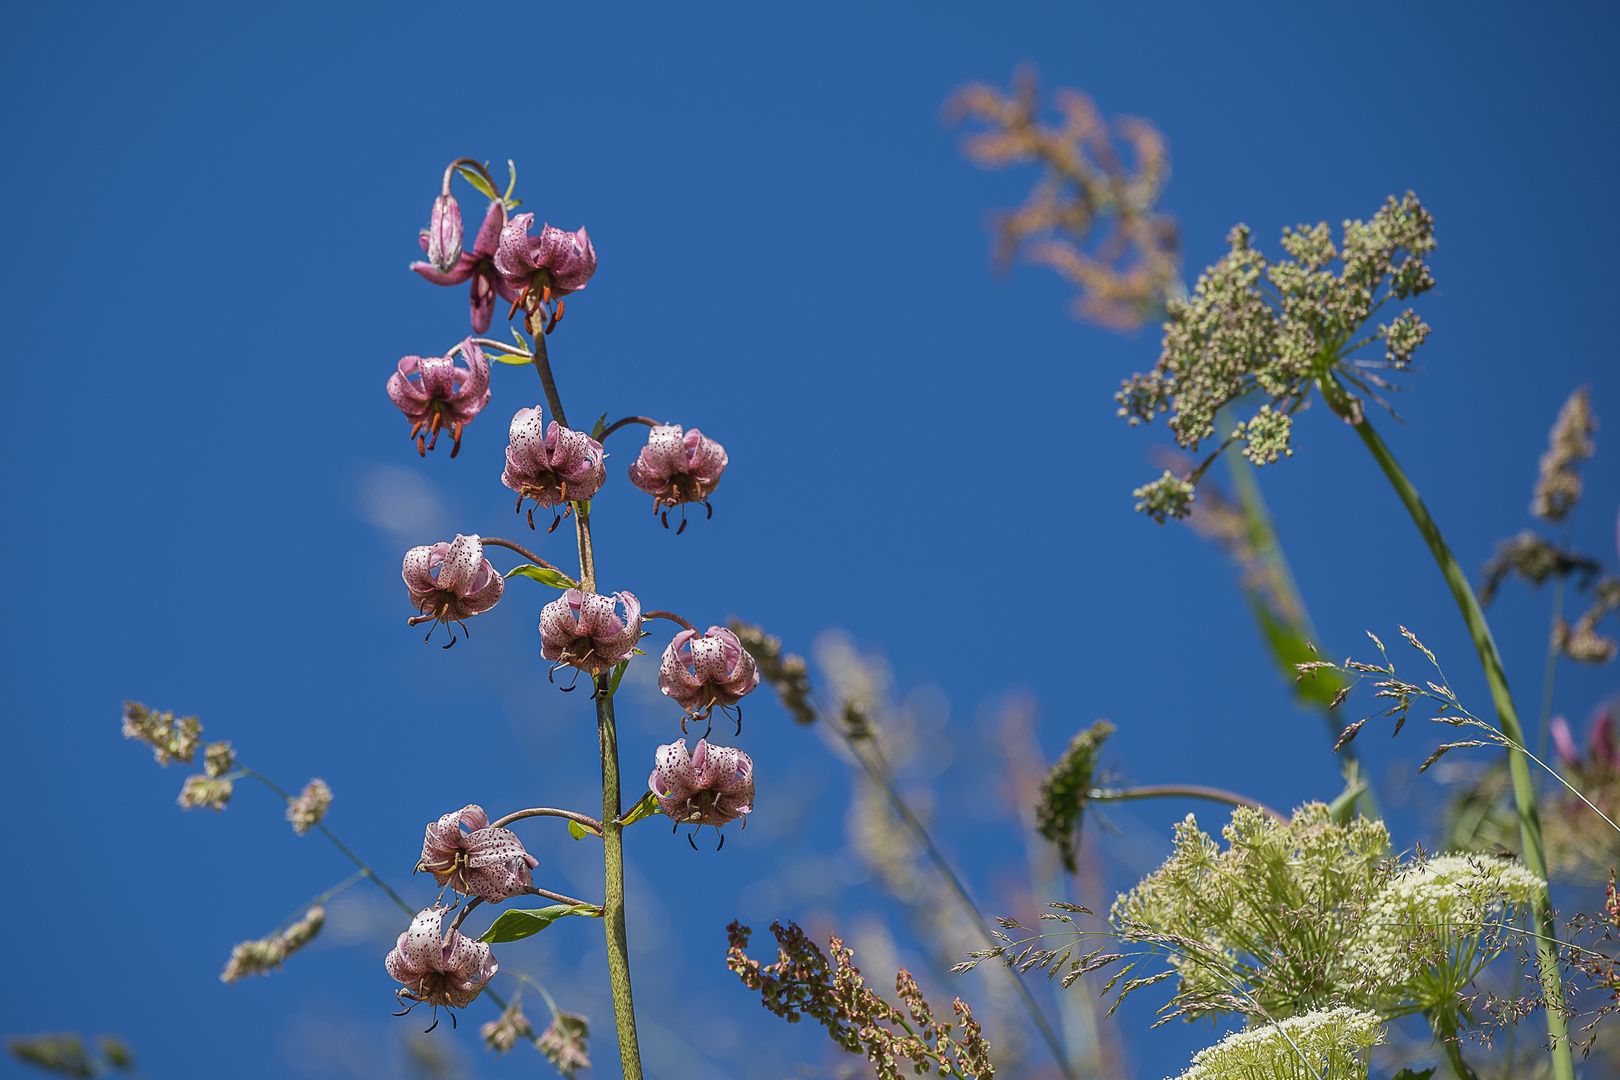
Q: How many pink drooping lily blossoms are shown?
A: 11